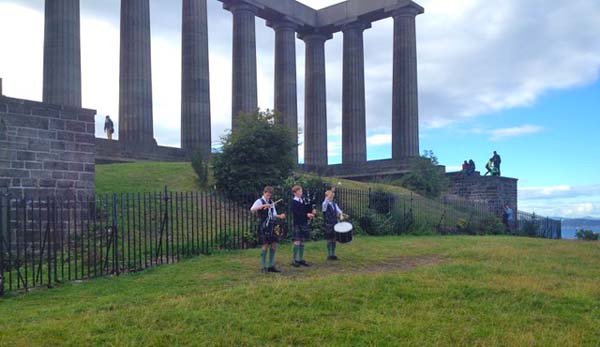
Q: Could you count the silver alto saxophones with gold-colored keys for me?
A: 0